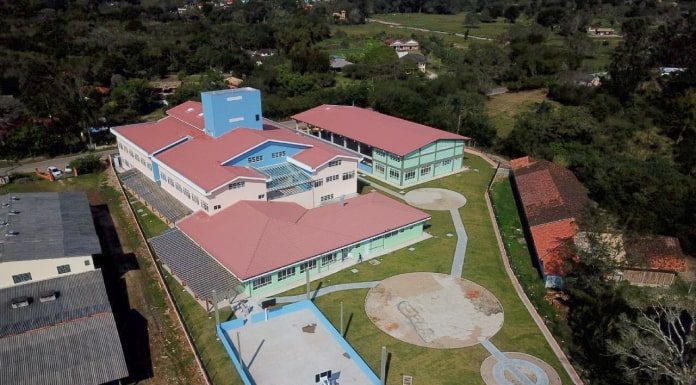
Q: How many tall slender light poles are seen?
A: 5